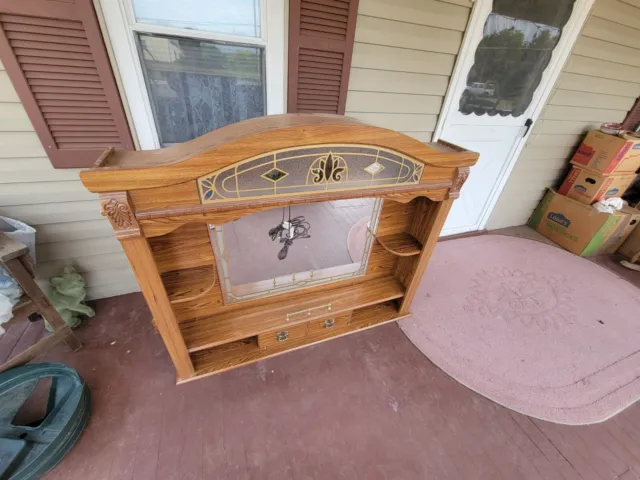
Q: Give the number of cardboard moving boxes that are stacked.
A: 3